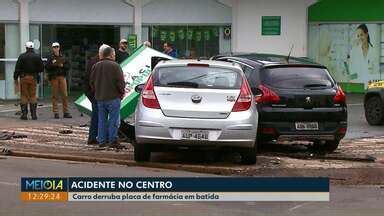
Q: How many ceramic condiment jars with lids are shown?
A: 0